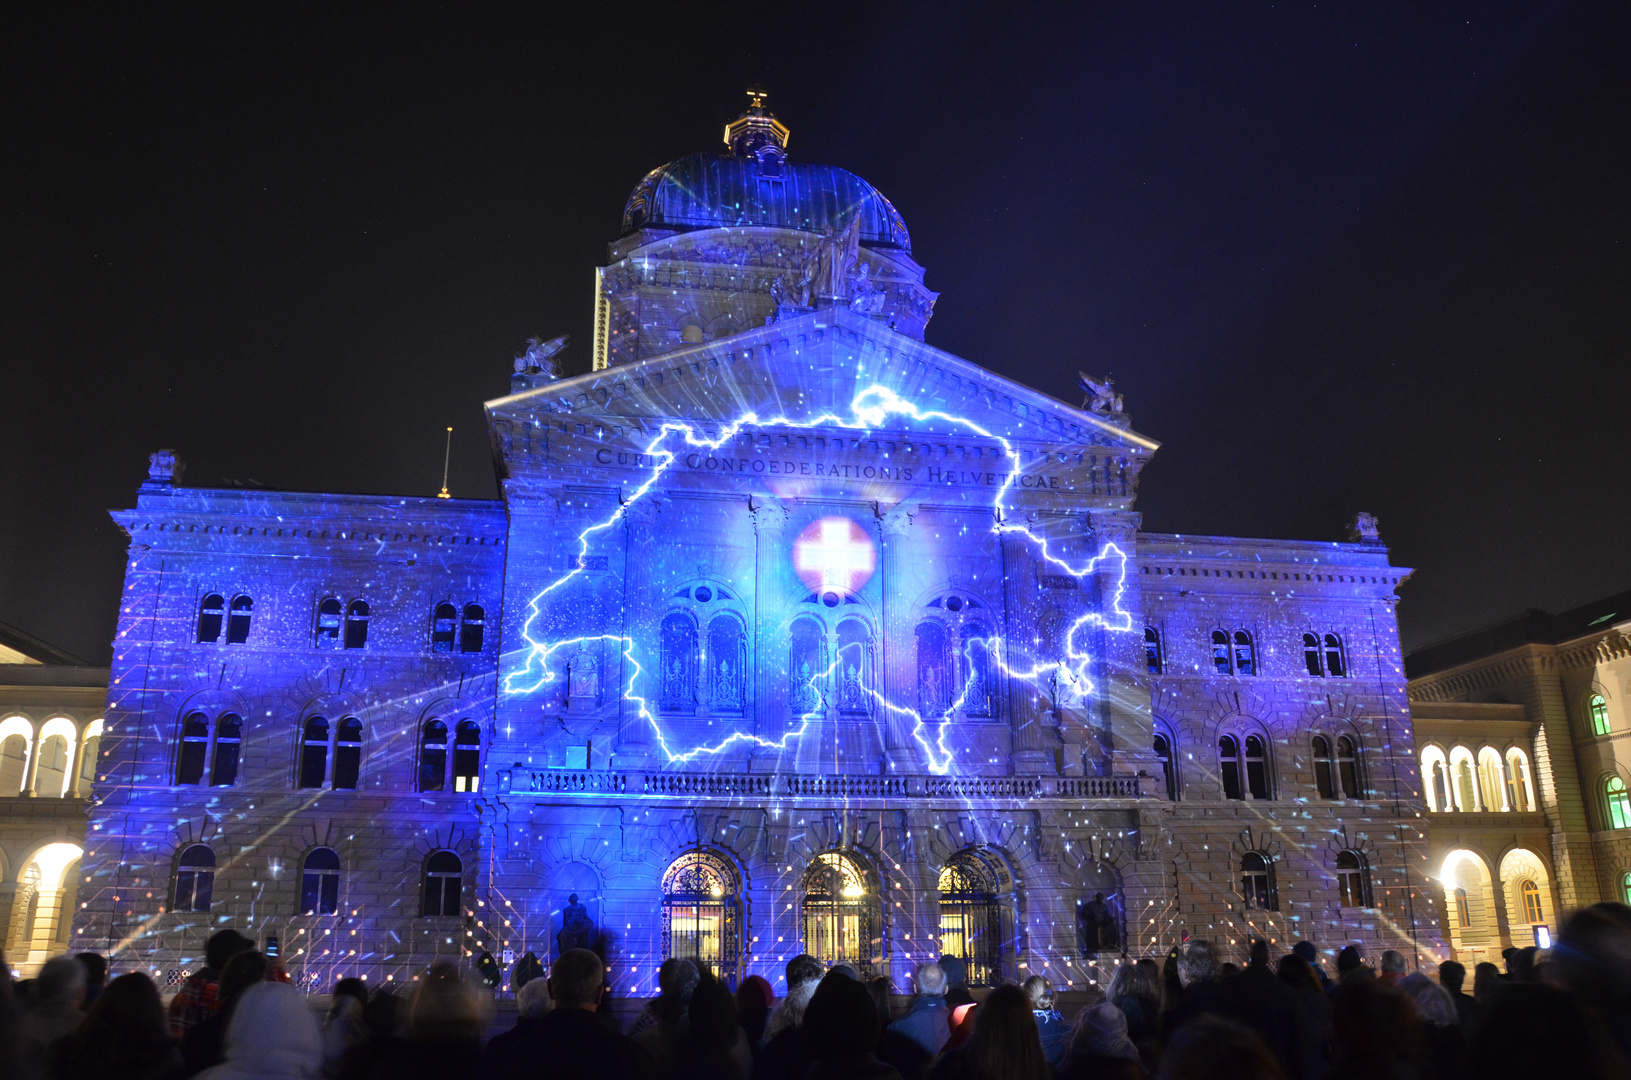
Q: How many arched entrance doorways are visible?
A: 3